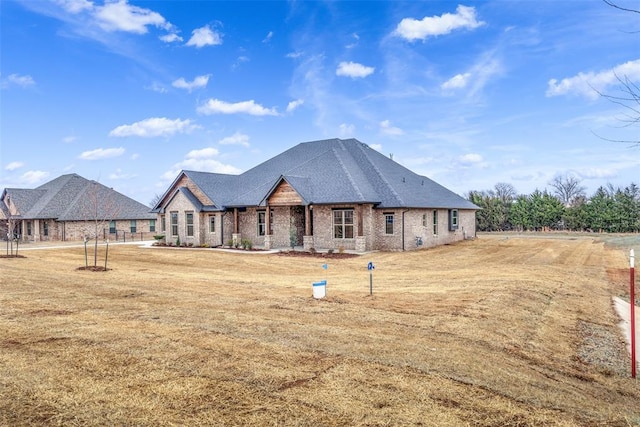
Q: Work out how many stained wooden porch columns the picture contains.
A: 4